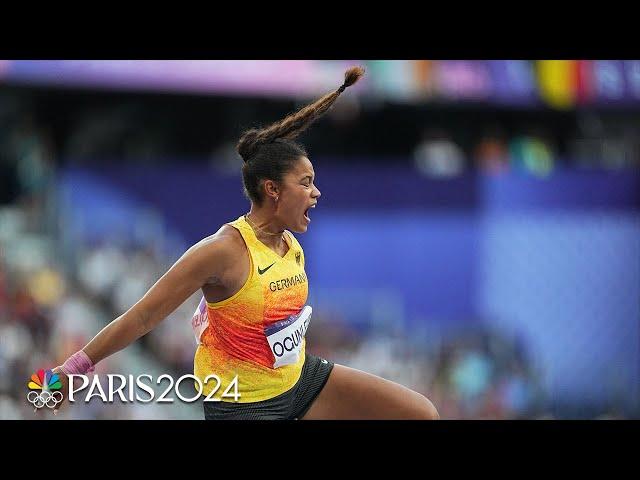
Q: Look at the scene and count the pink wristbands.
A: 1